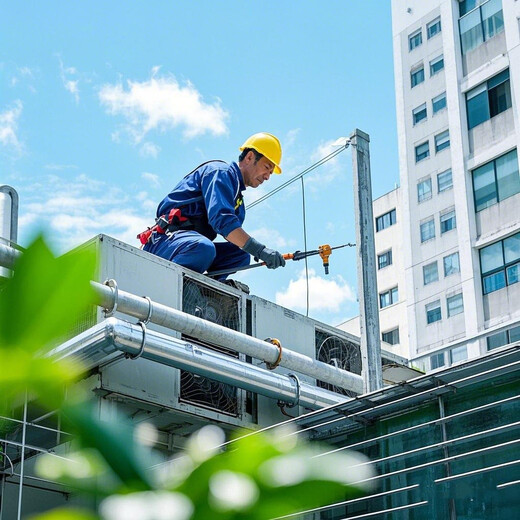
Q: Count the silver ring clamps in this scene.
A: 4